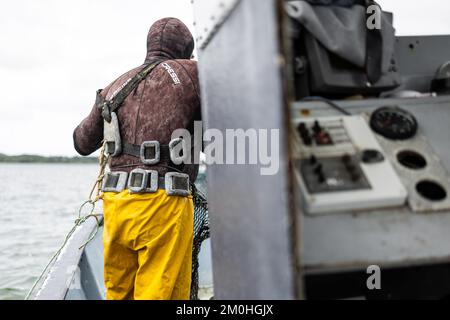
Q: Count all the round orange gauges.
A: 0